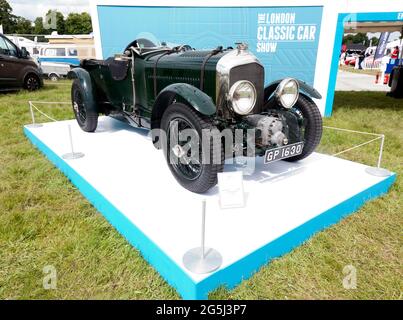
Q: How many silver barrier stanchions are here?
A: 4